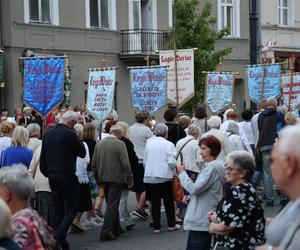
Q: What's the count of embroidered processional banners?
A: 7